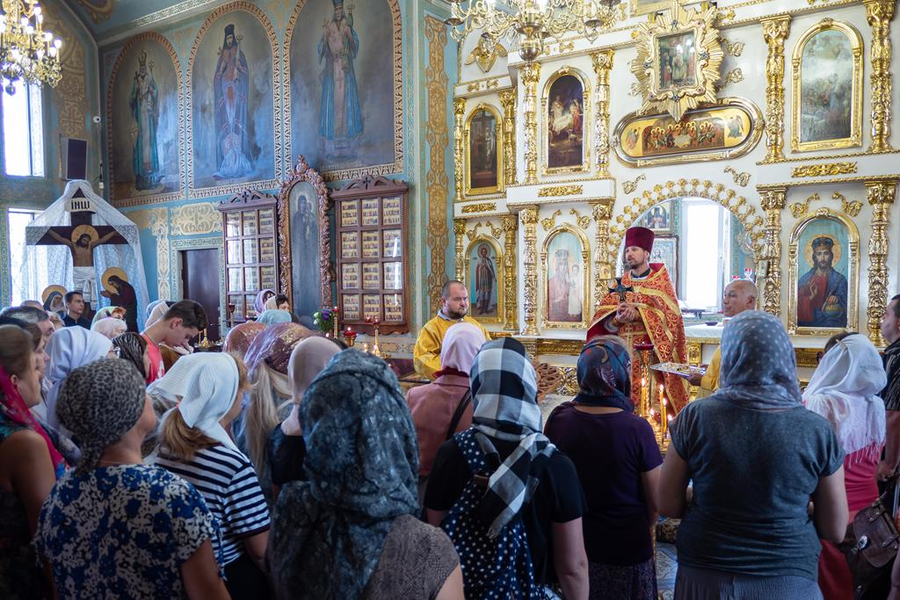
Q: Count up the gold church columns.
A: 12